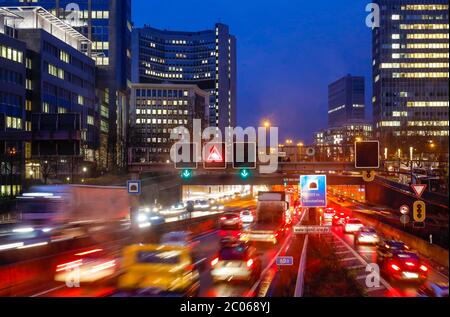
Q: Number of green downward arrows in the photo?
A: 2